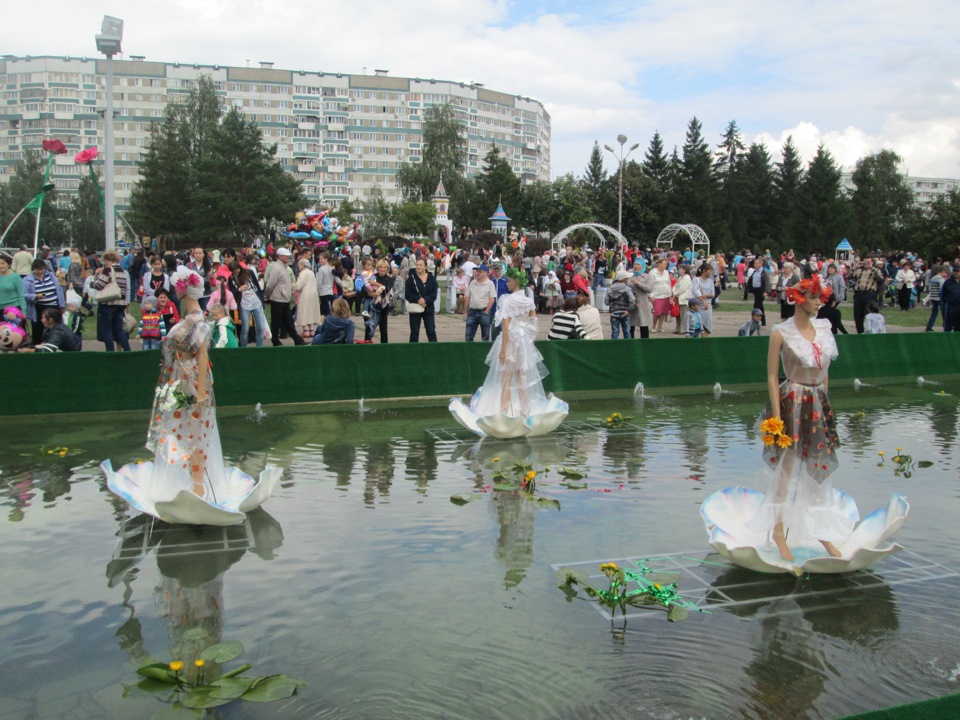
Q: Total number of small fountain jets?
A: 6